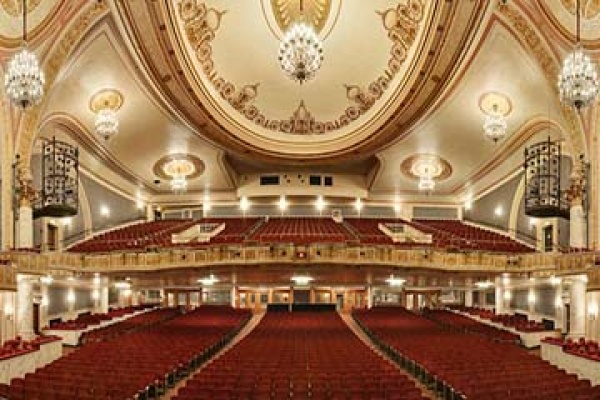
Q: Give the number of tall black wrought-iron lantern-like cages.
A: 2